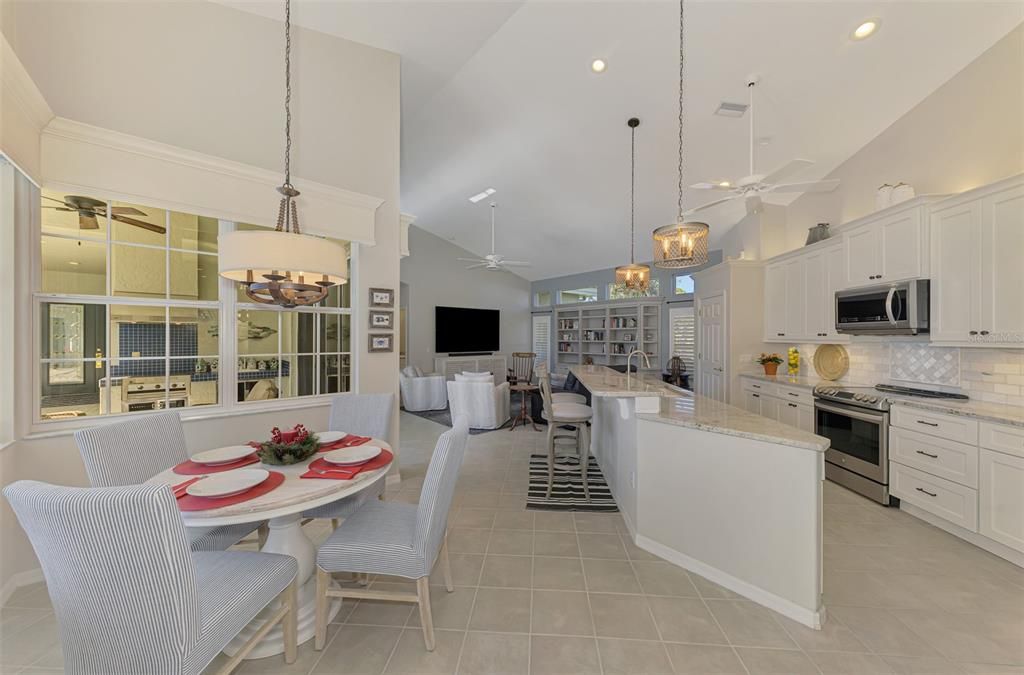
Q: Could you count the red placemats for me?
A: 4